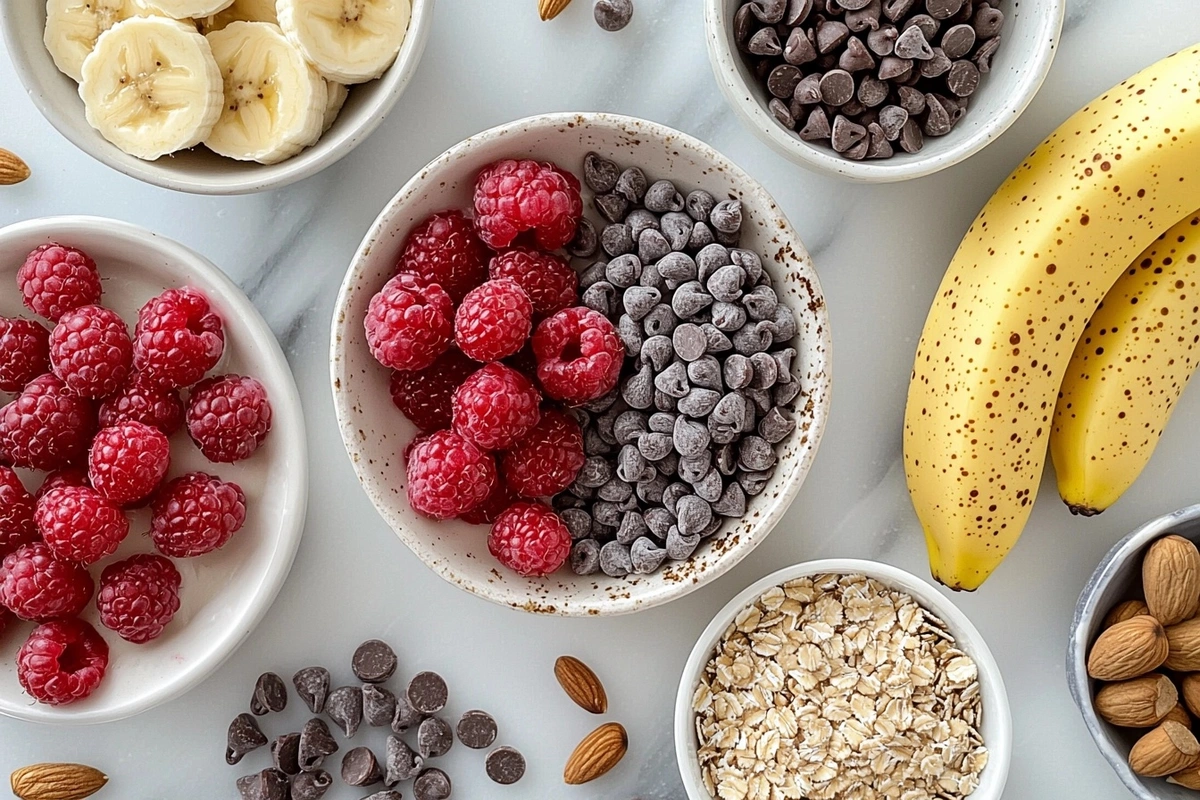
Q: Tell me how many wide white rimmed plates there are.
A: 1